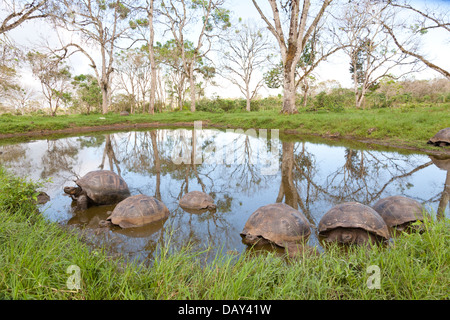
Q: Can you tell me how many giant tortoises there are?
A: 7